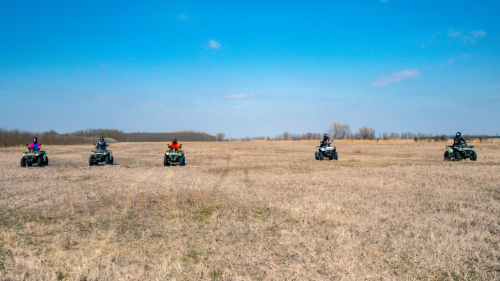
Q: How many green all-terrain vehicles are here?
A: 5